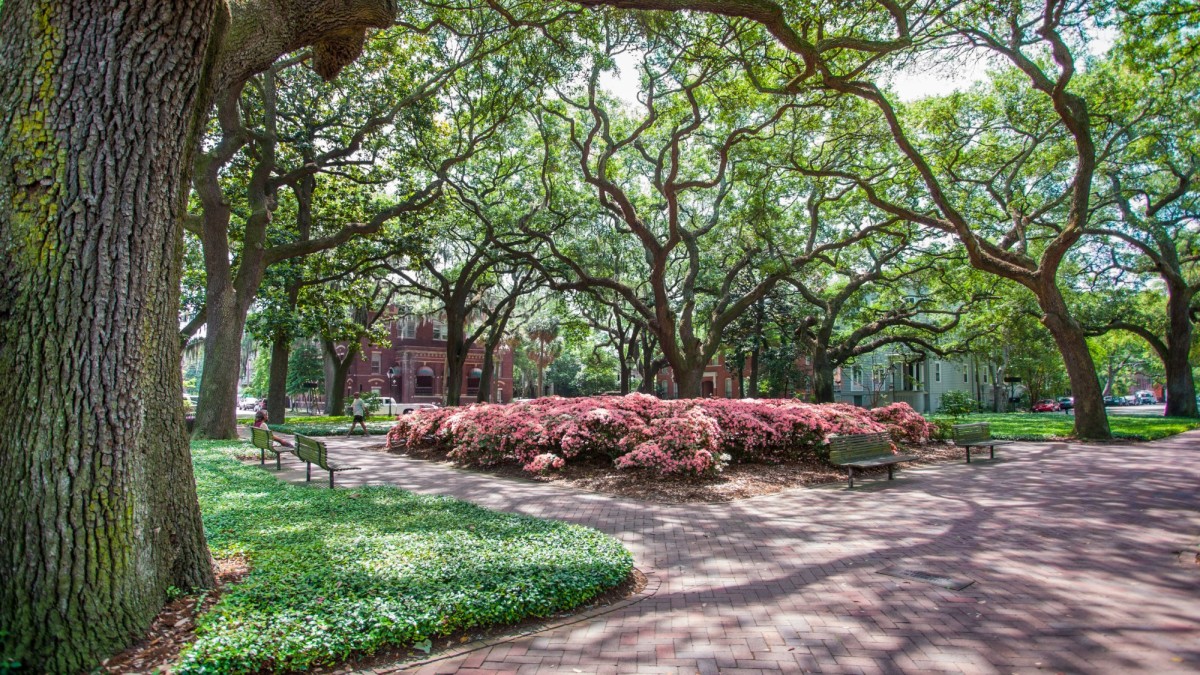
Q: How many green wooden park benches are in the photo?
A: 4